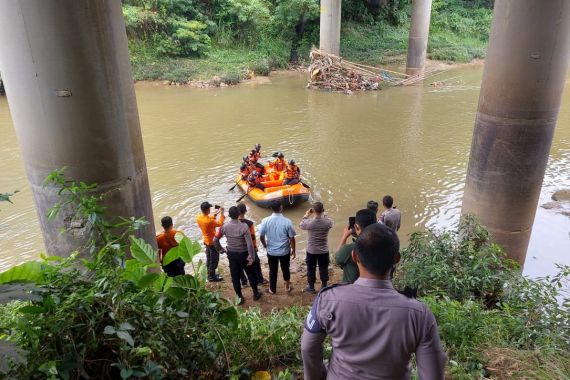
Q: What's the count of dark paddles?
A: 3